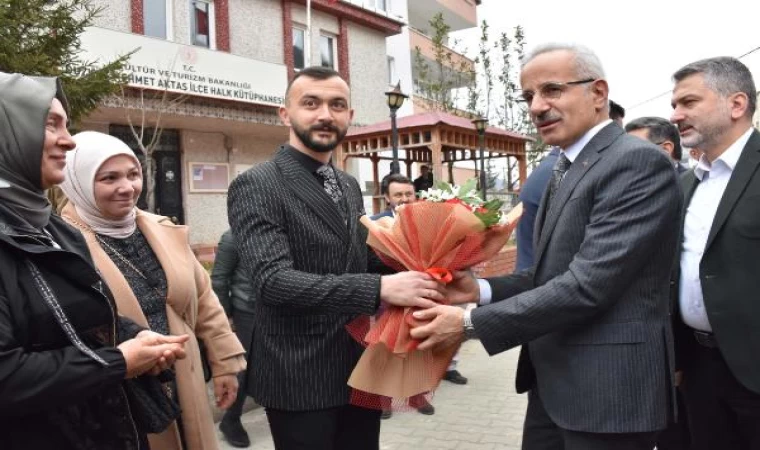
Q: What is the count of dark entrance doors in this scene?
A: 1